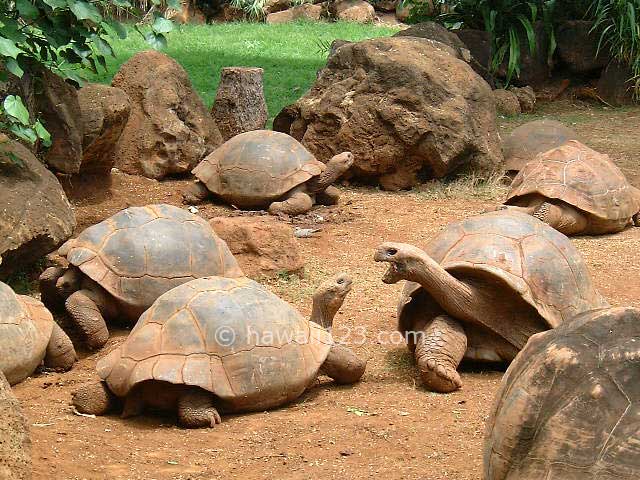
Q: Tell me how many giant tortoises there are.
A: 8